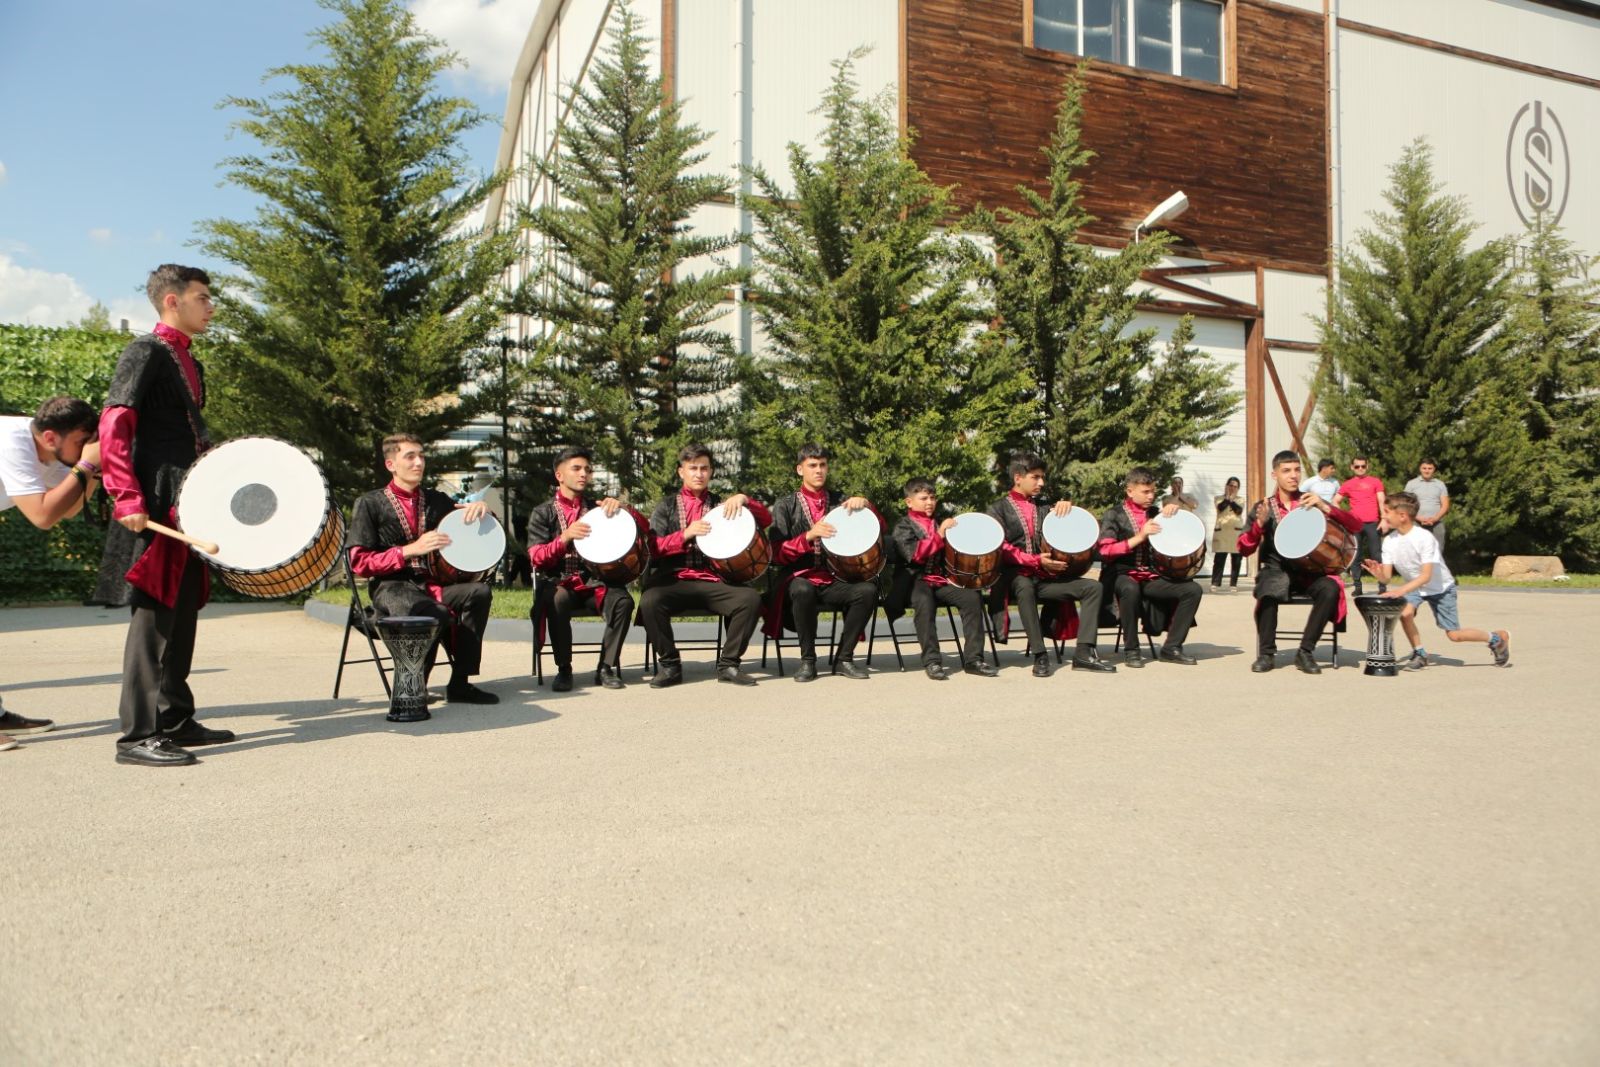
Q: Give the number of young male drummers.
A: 9